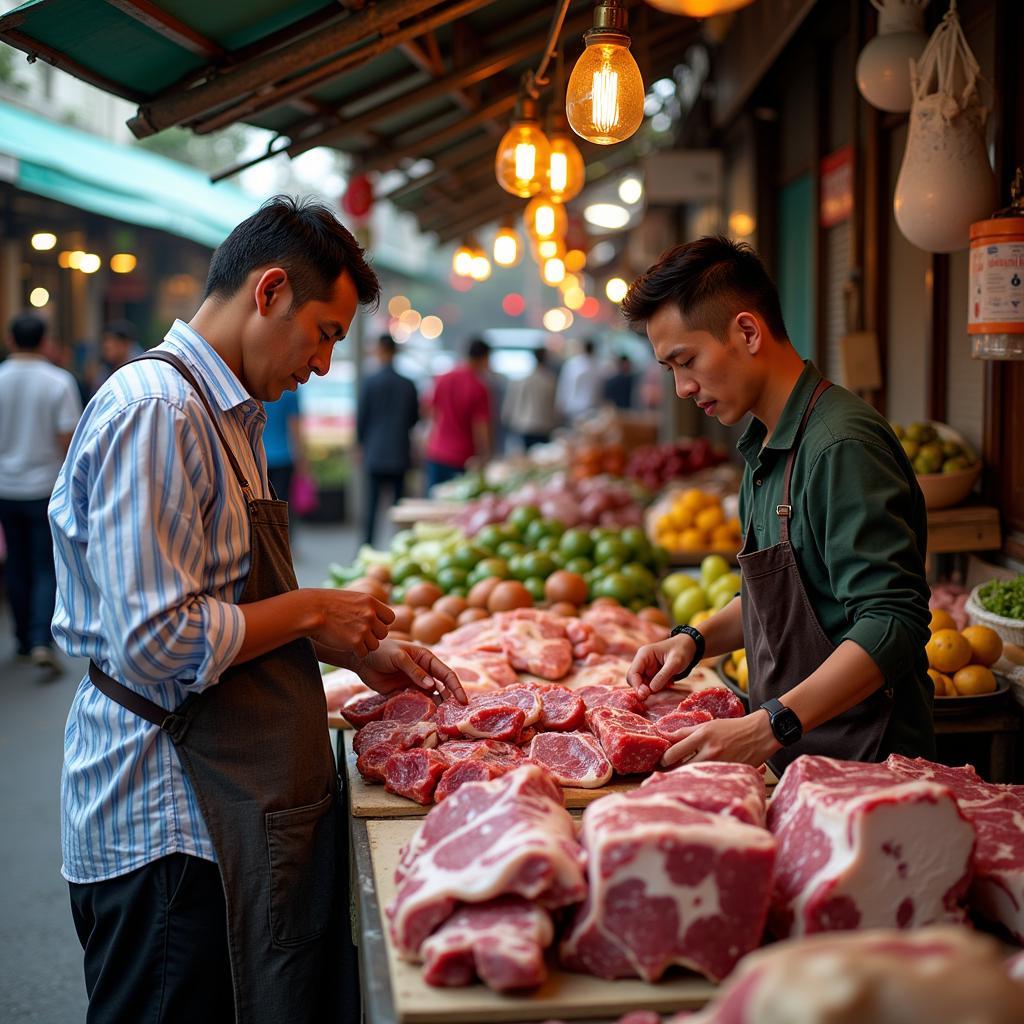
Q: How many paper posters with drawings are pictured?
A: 0